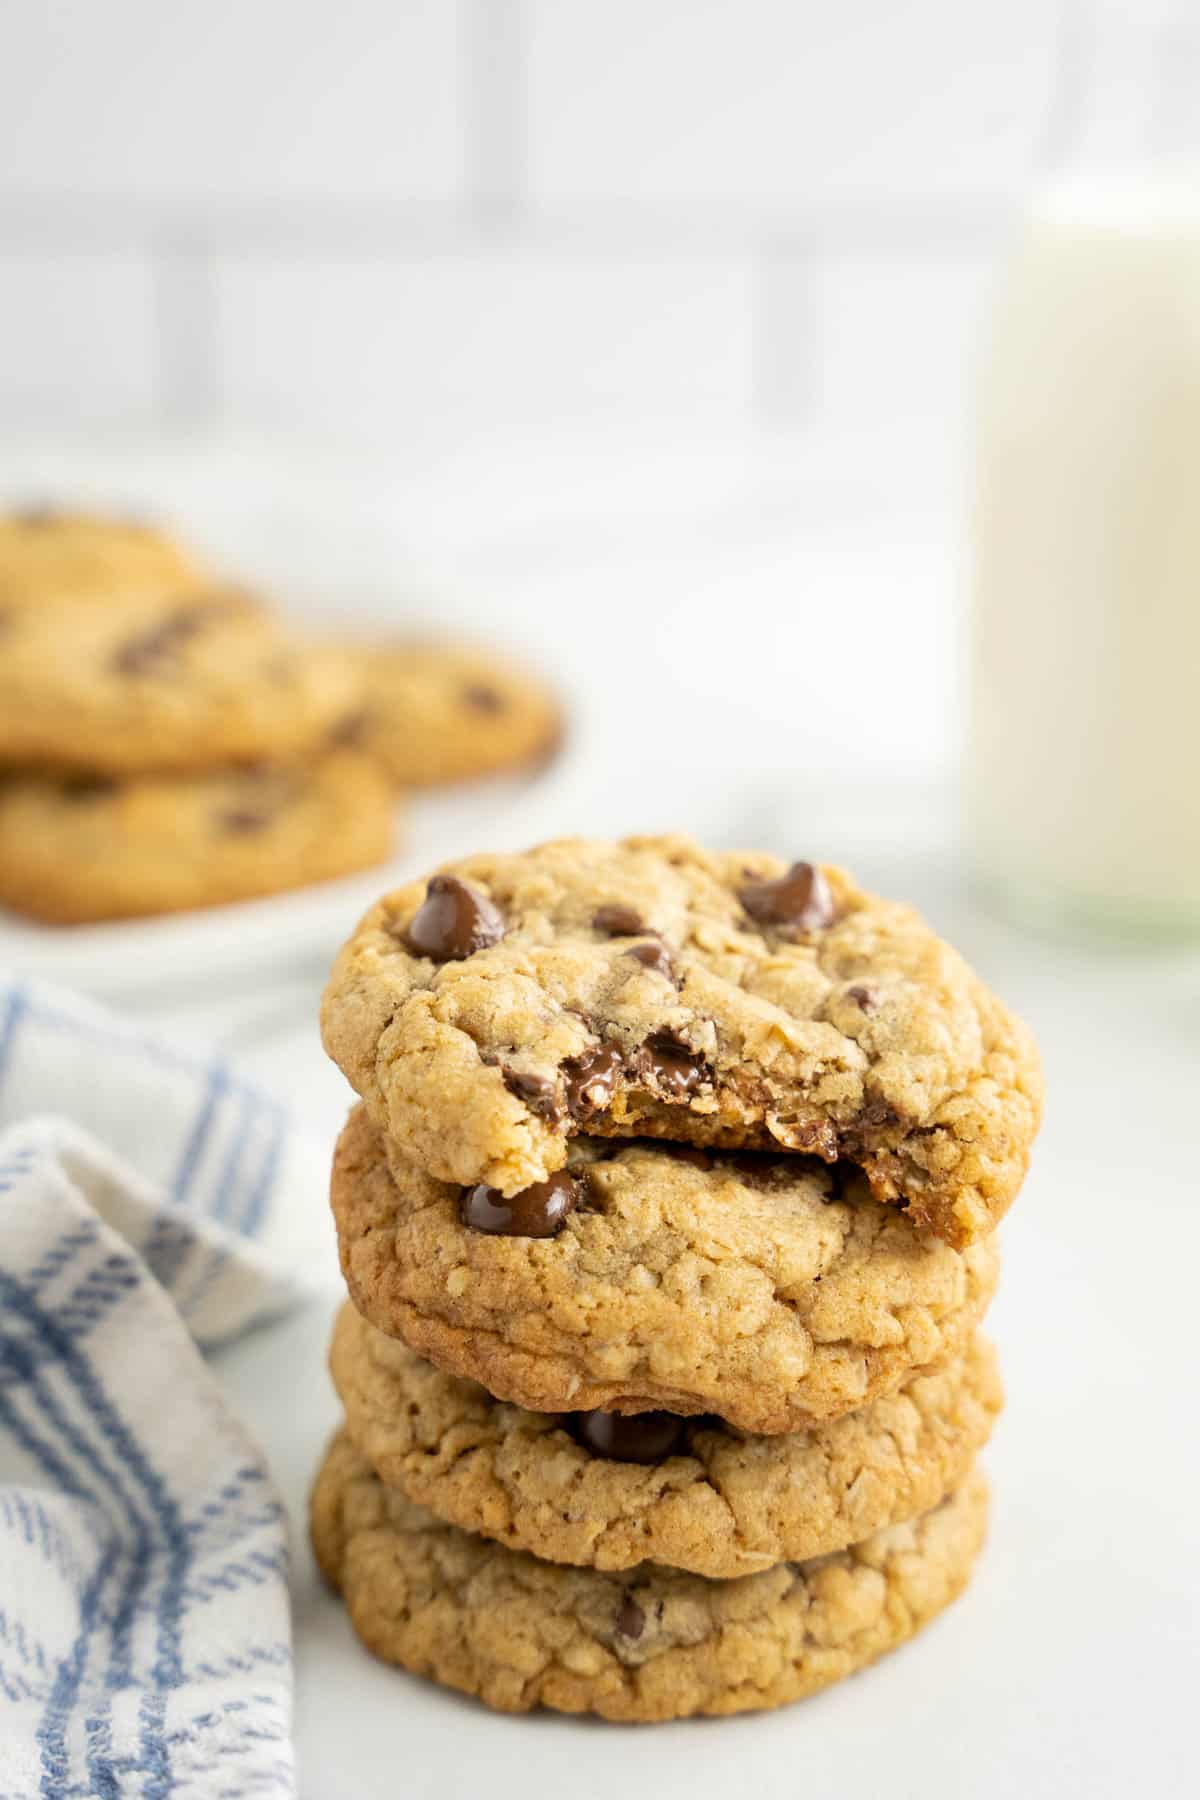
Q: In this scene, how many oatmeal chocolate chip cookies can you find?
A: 8